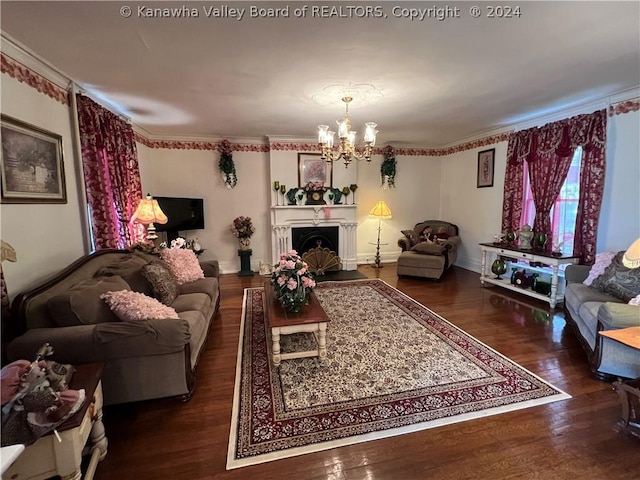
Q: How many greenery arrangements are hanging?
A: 2